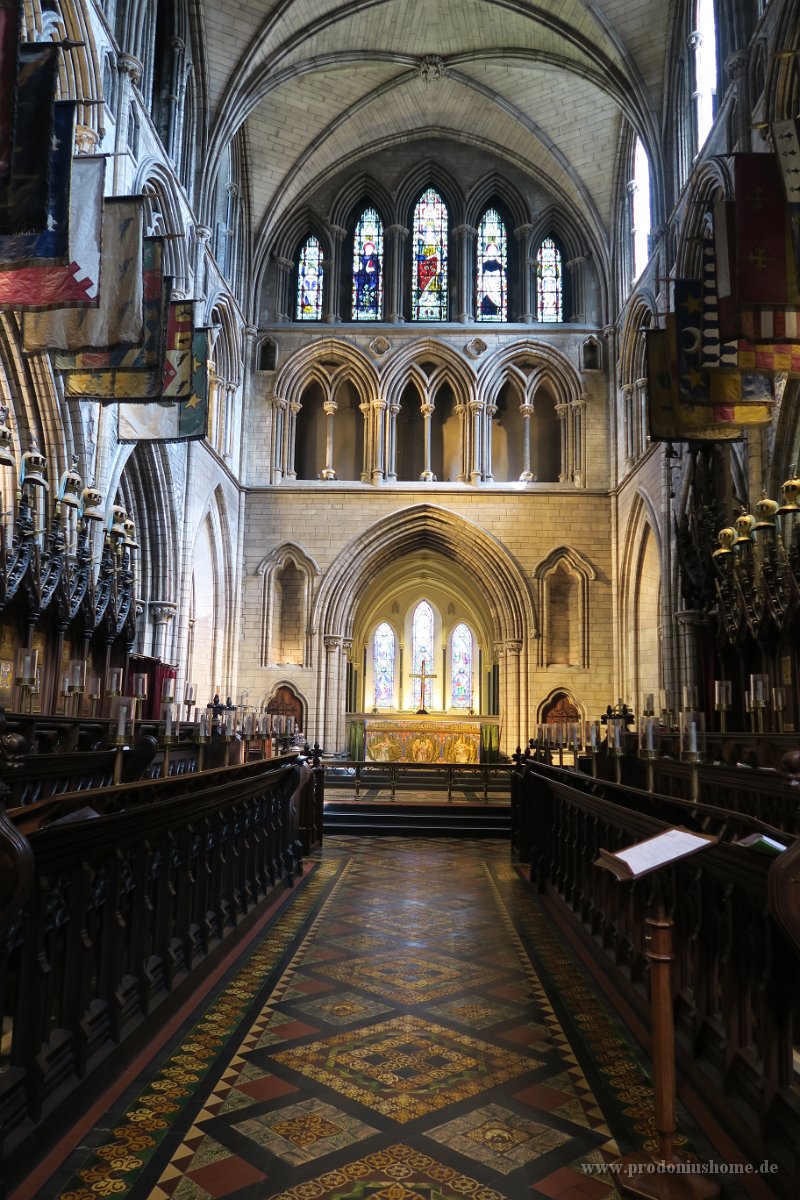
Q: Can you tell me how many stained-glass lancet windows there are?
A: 8